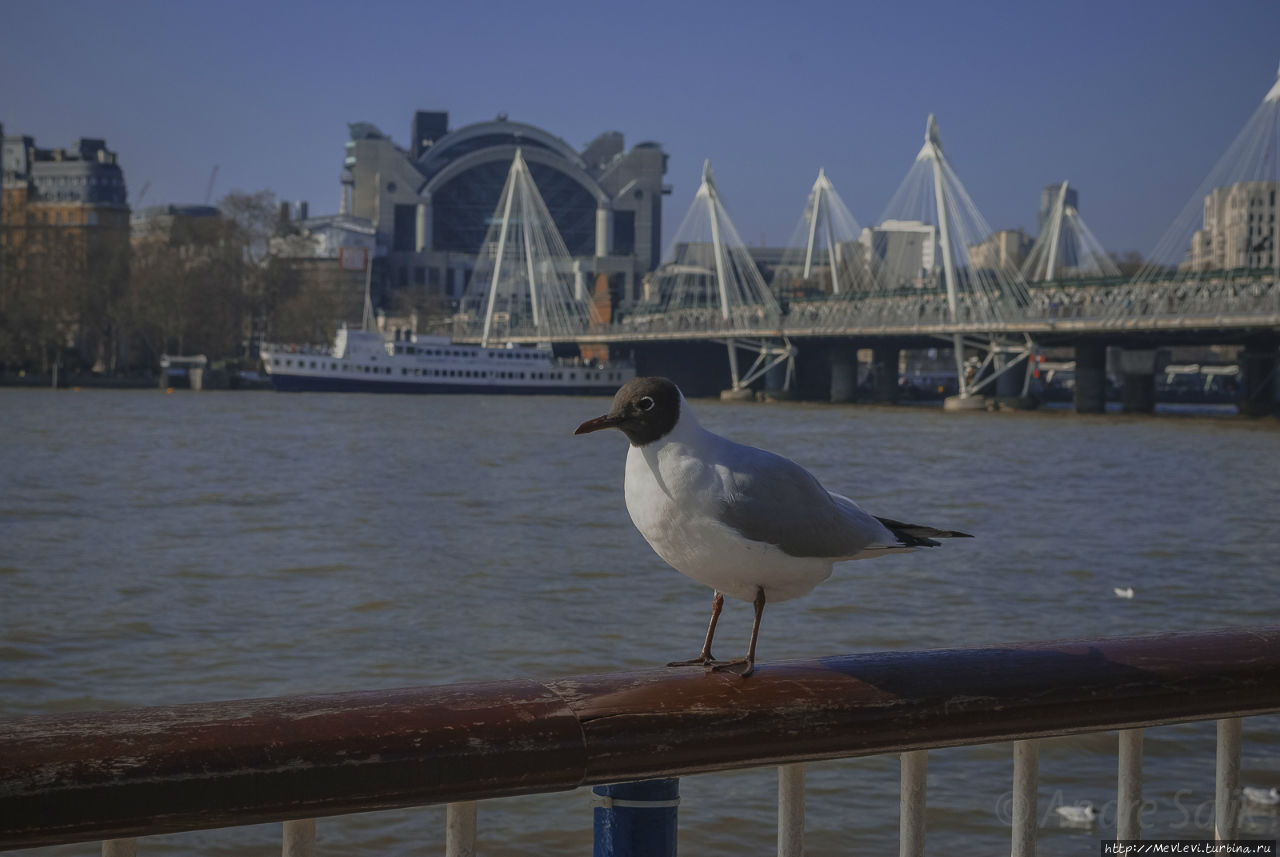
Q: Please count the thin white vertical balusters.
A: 8